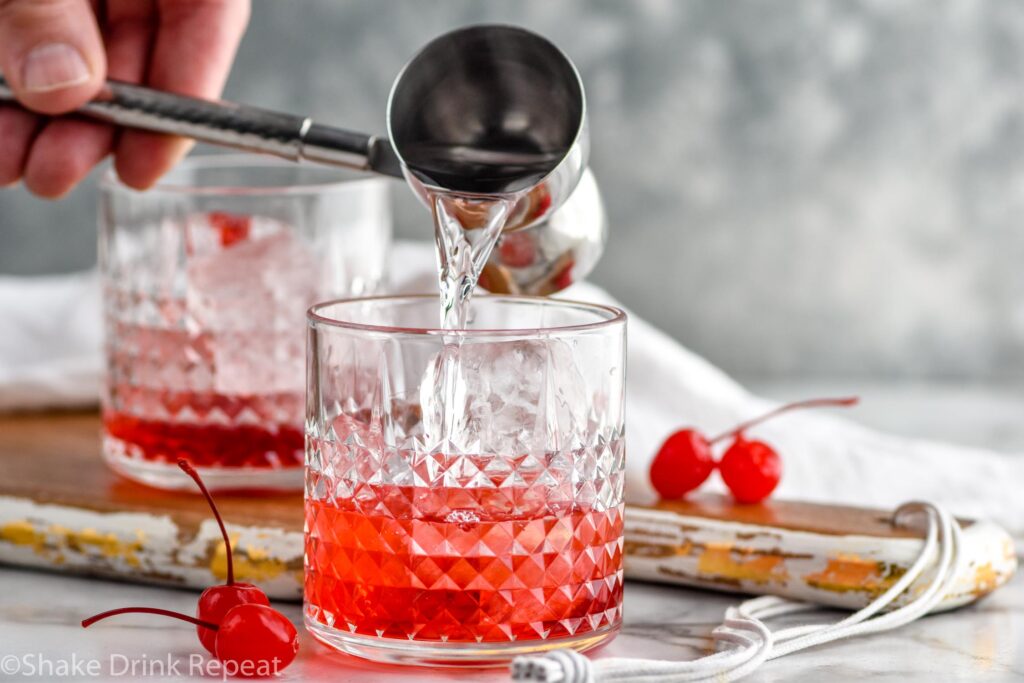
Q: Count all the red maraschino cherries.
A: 4